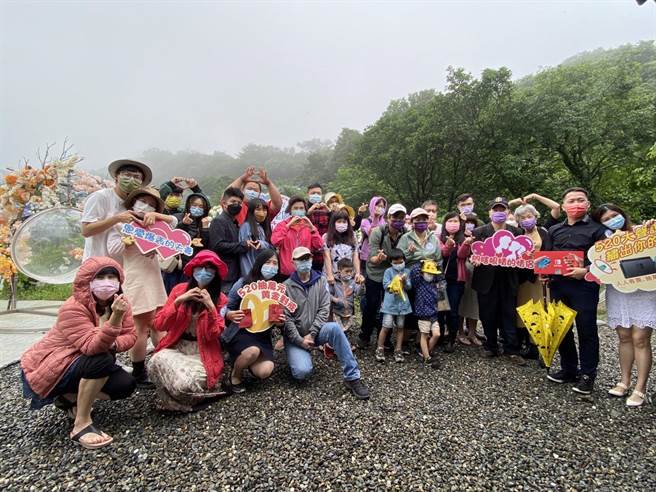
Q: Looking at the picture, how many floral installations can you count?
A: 1